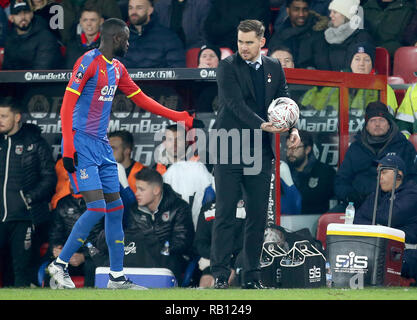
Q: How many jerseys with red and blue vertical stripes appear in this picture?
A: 1